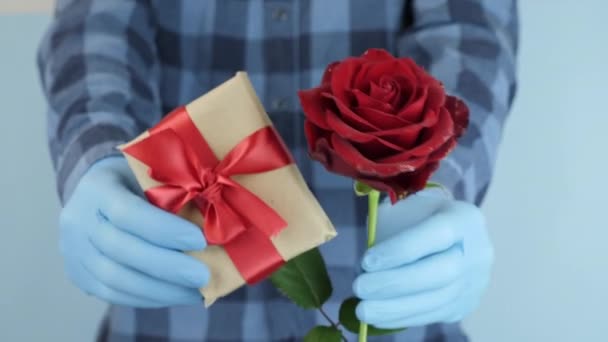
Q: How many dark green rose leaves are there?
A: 3